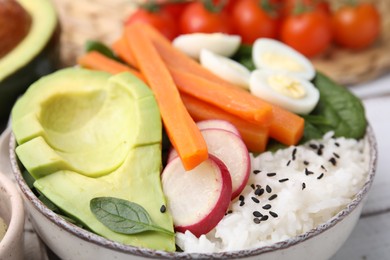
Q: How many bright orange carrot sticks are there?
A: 4